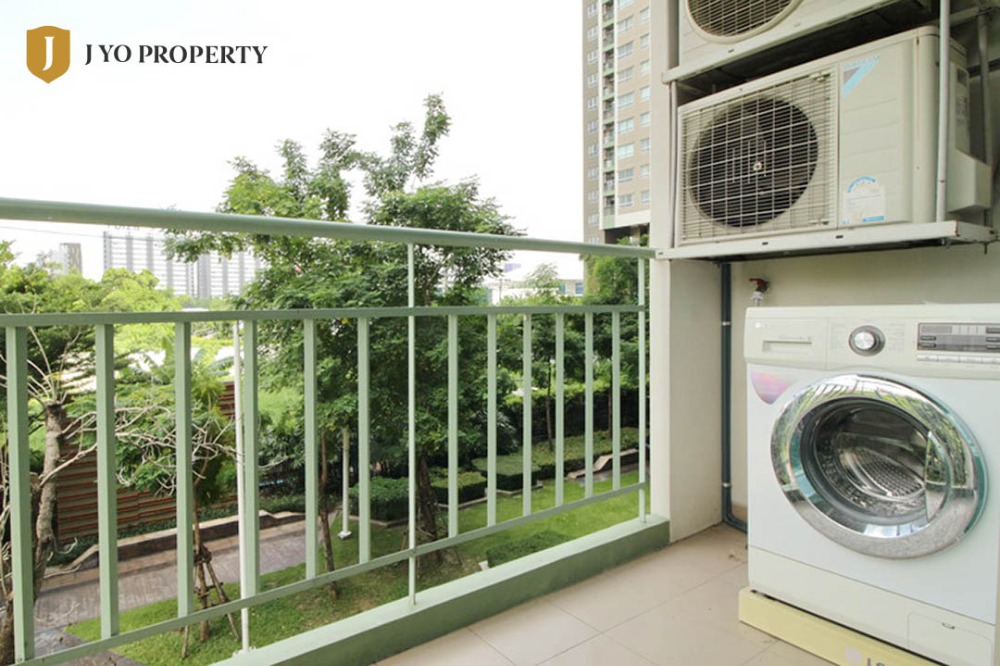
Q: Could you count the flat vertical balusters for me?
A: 12